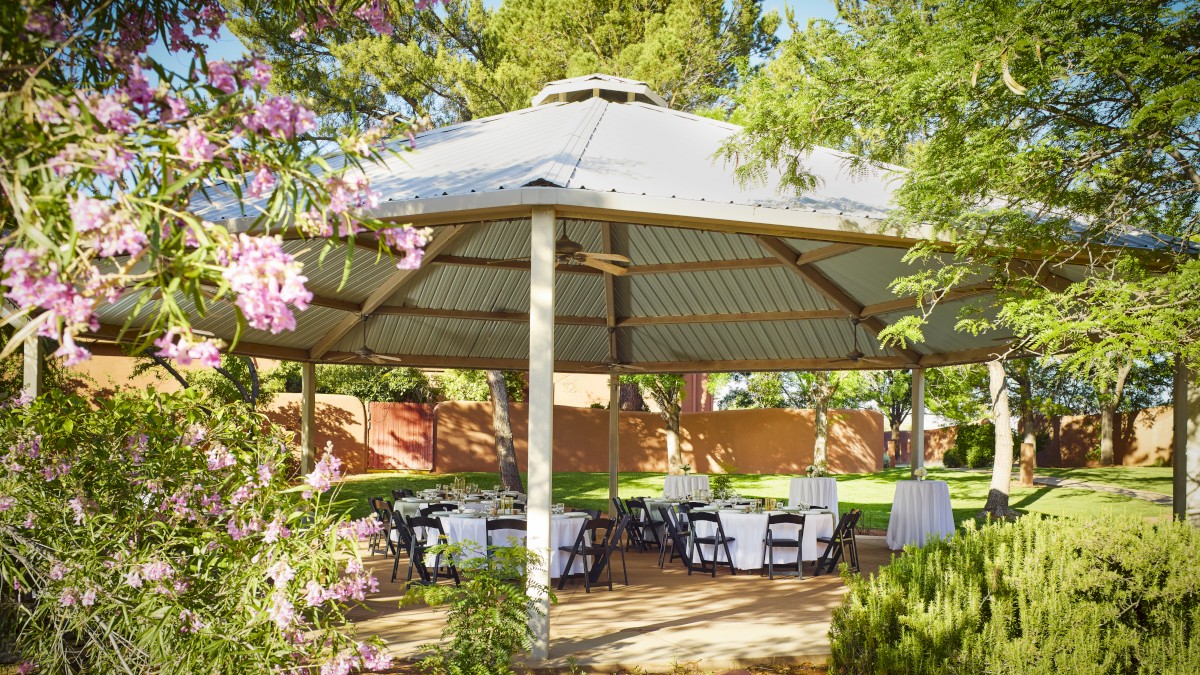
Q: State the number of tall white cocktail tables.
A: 3